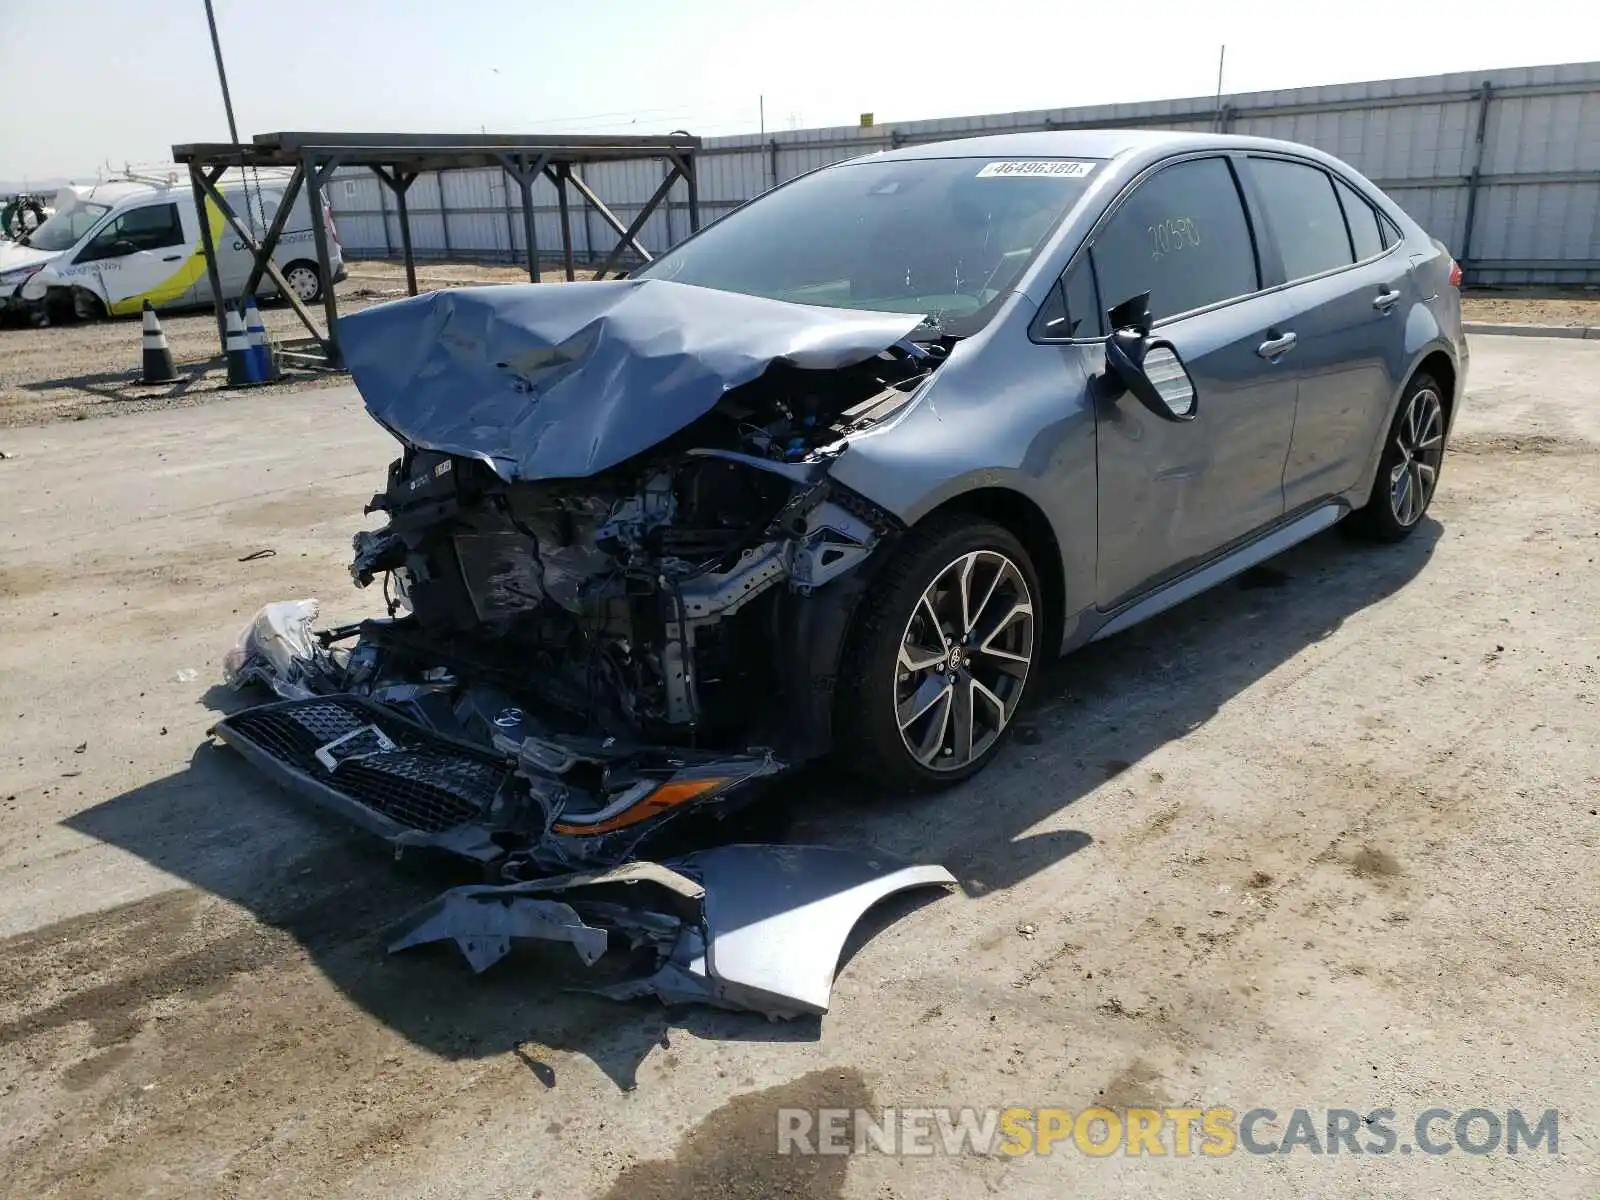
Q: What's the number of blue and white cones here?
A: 2